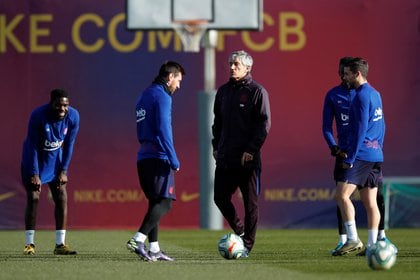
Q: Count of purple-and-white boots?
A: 2